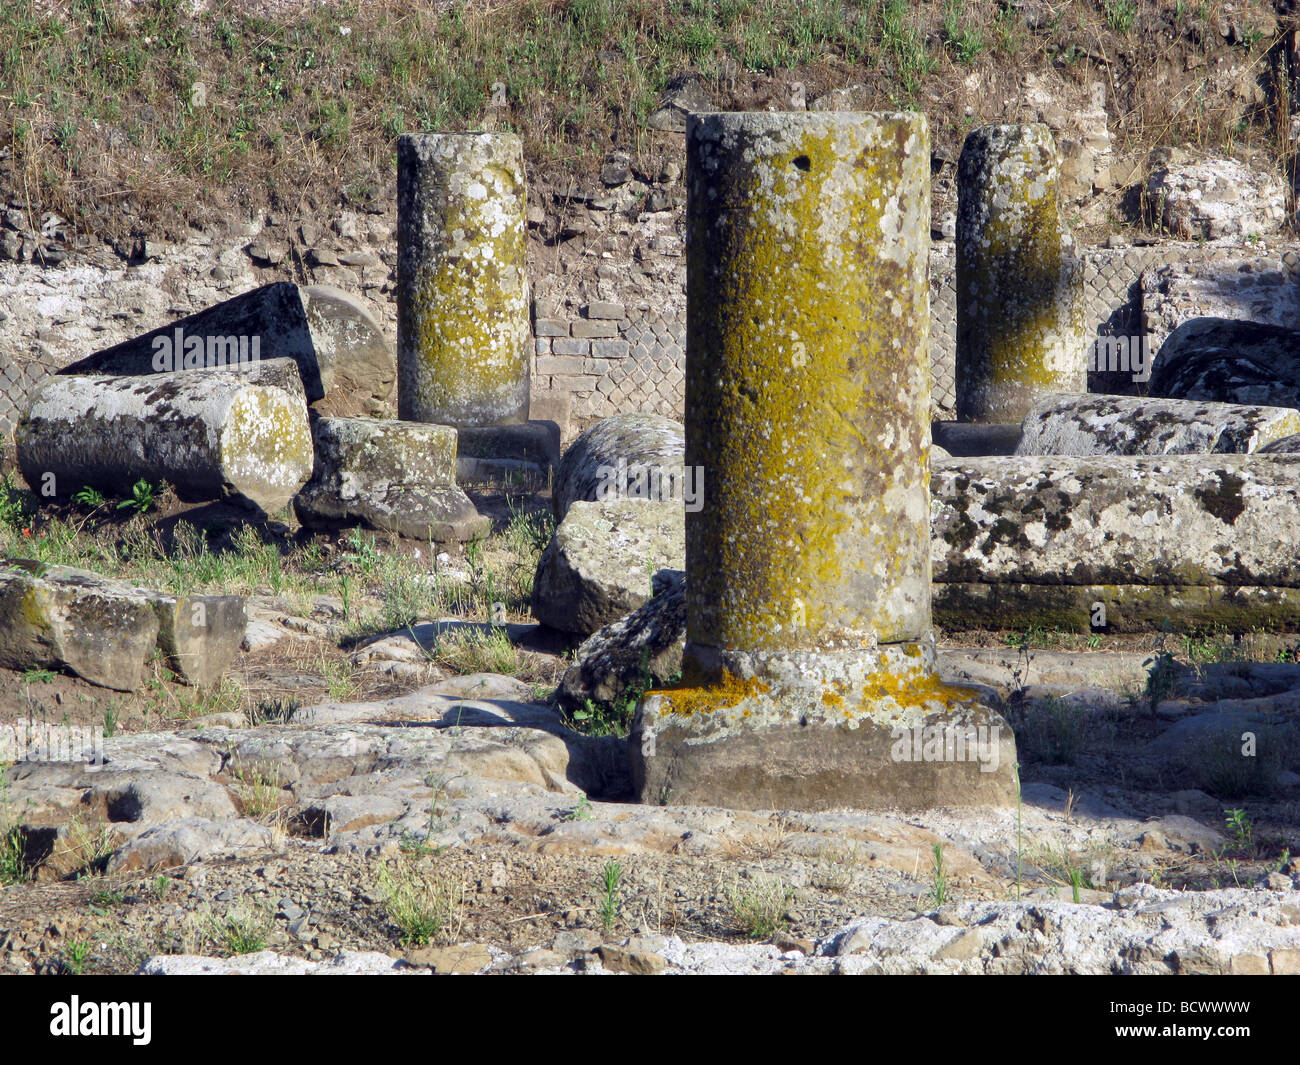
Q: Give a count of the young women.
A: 0